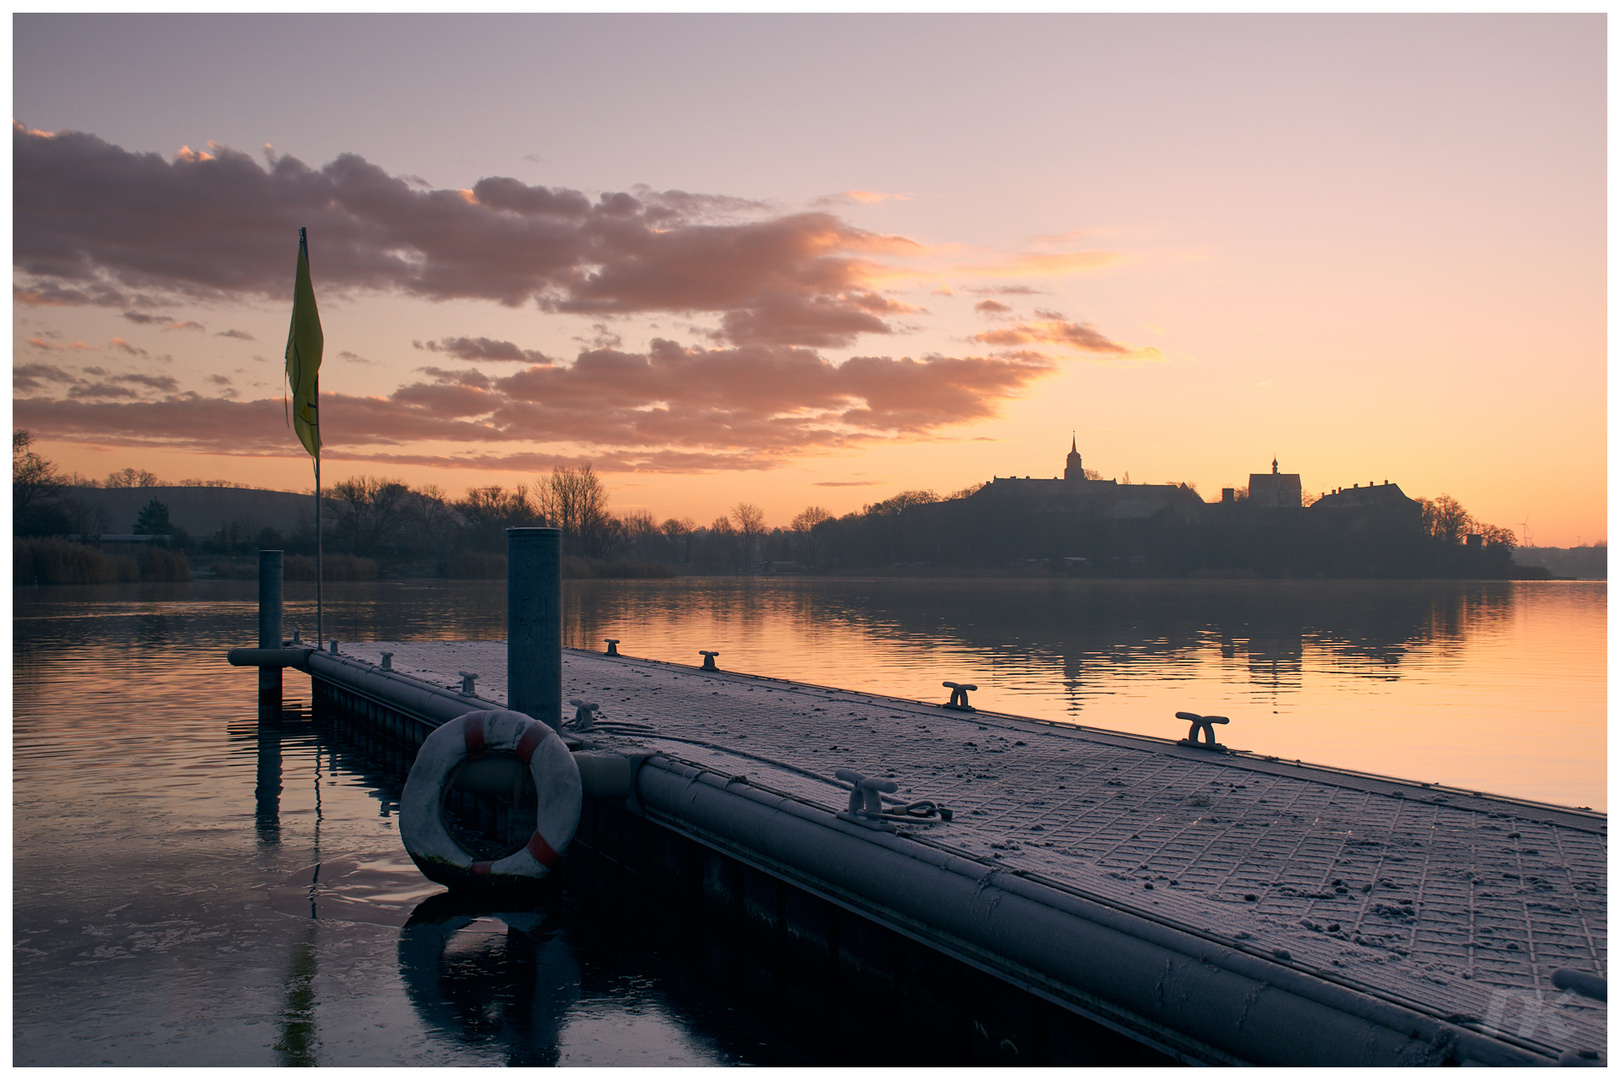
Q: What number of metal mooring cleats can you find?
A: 11